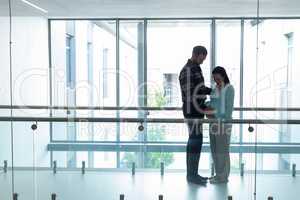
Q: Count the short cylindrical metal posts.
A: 14